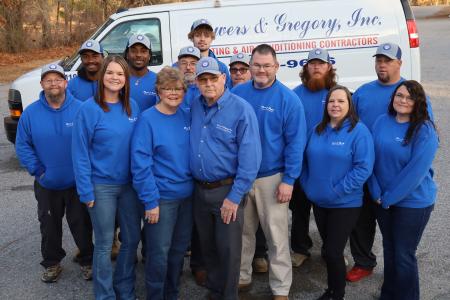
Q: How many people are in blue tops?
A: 14